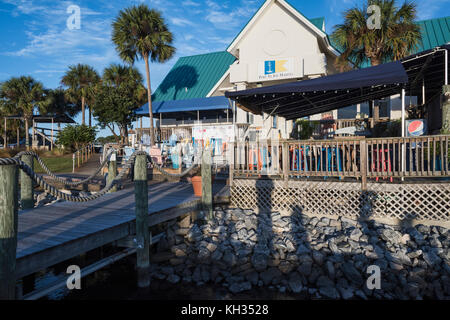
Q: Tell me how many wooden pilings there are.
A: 5